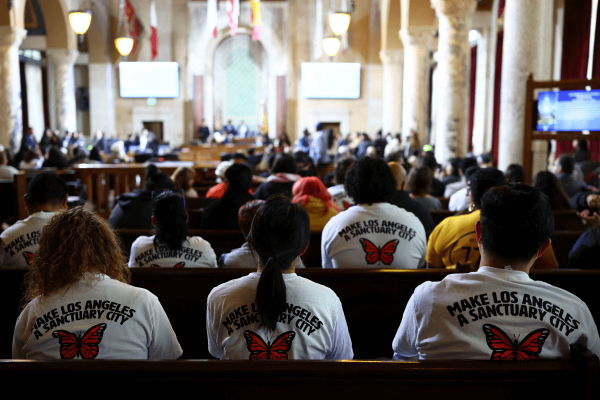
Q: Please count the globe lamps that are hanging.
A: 4